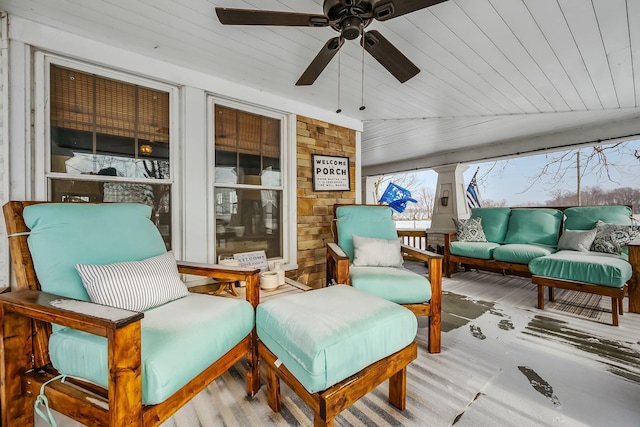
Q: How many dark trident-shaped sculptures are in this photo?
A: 0